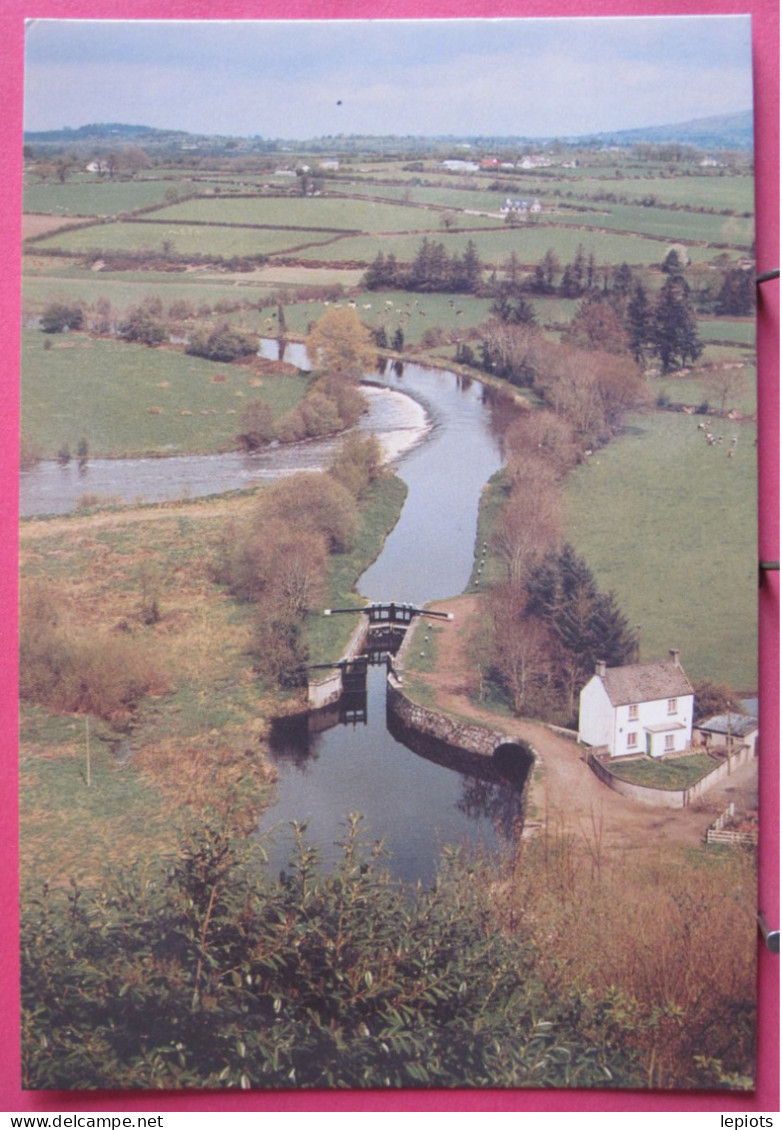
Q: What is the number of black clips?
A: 3